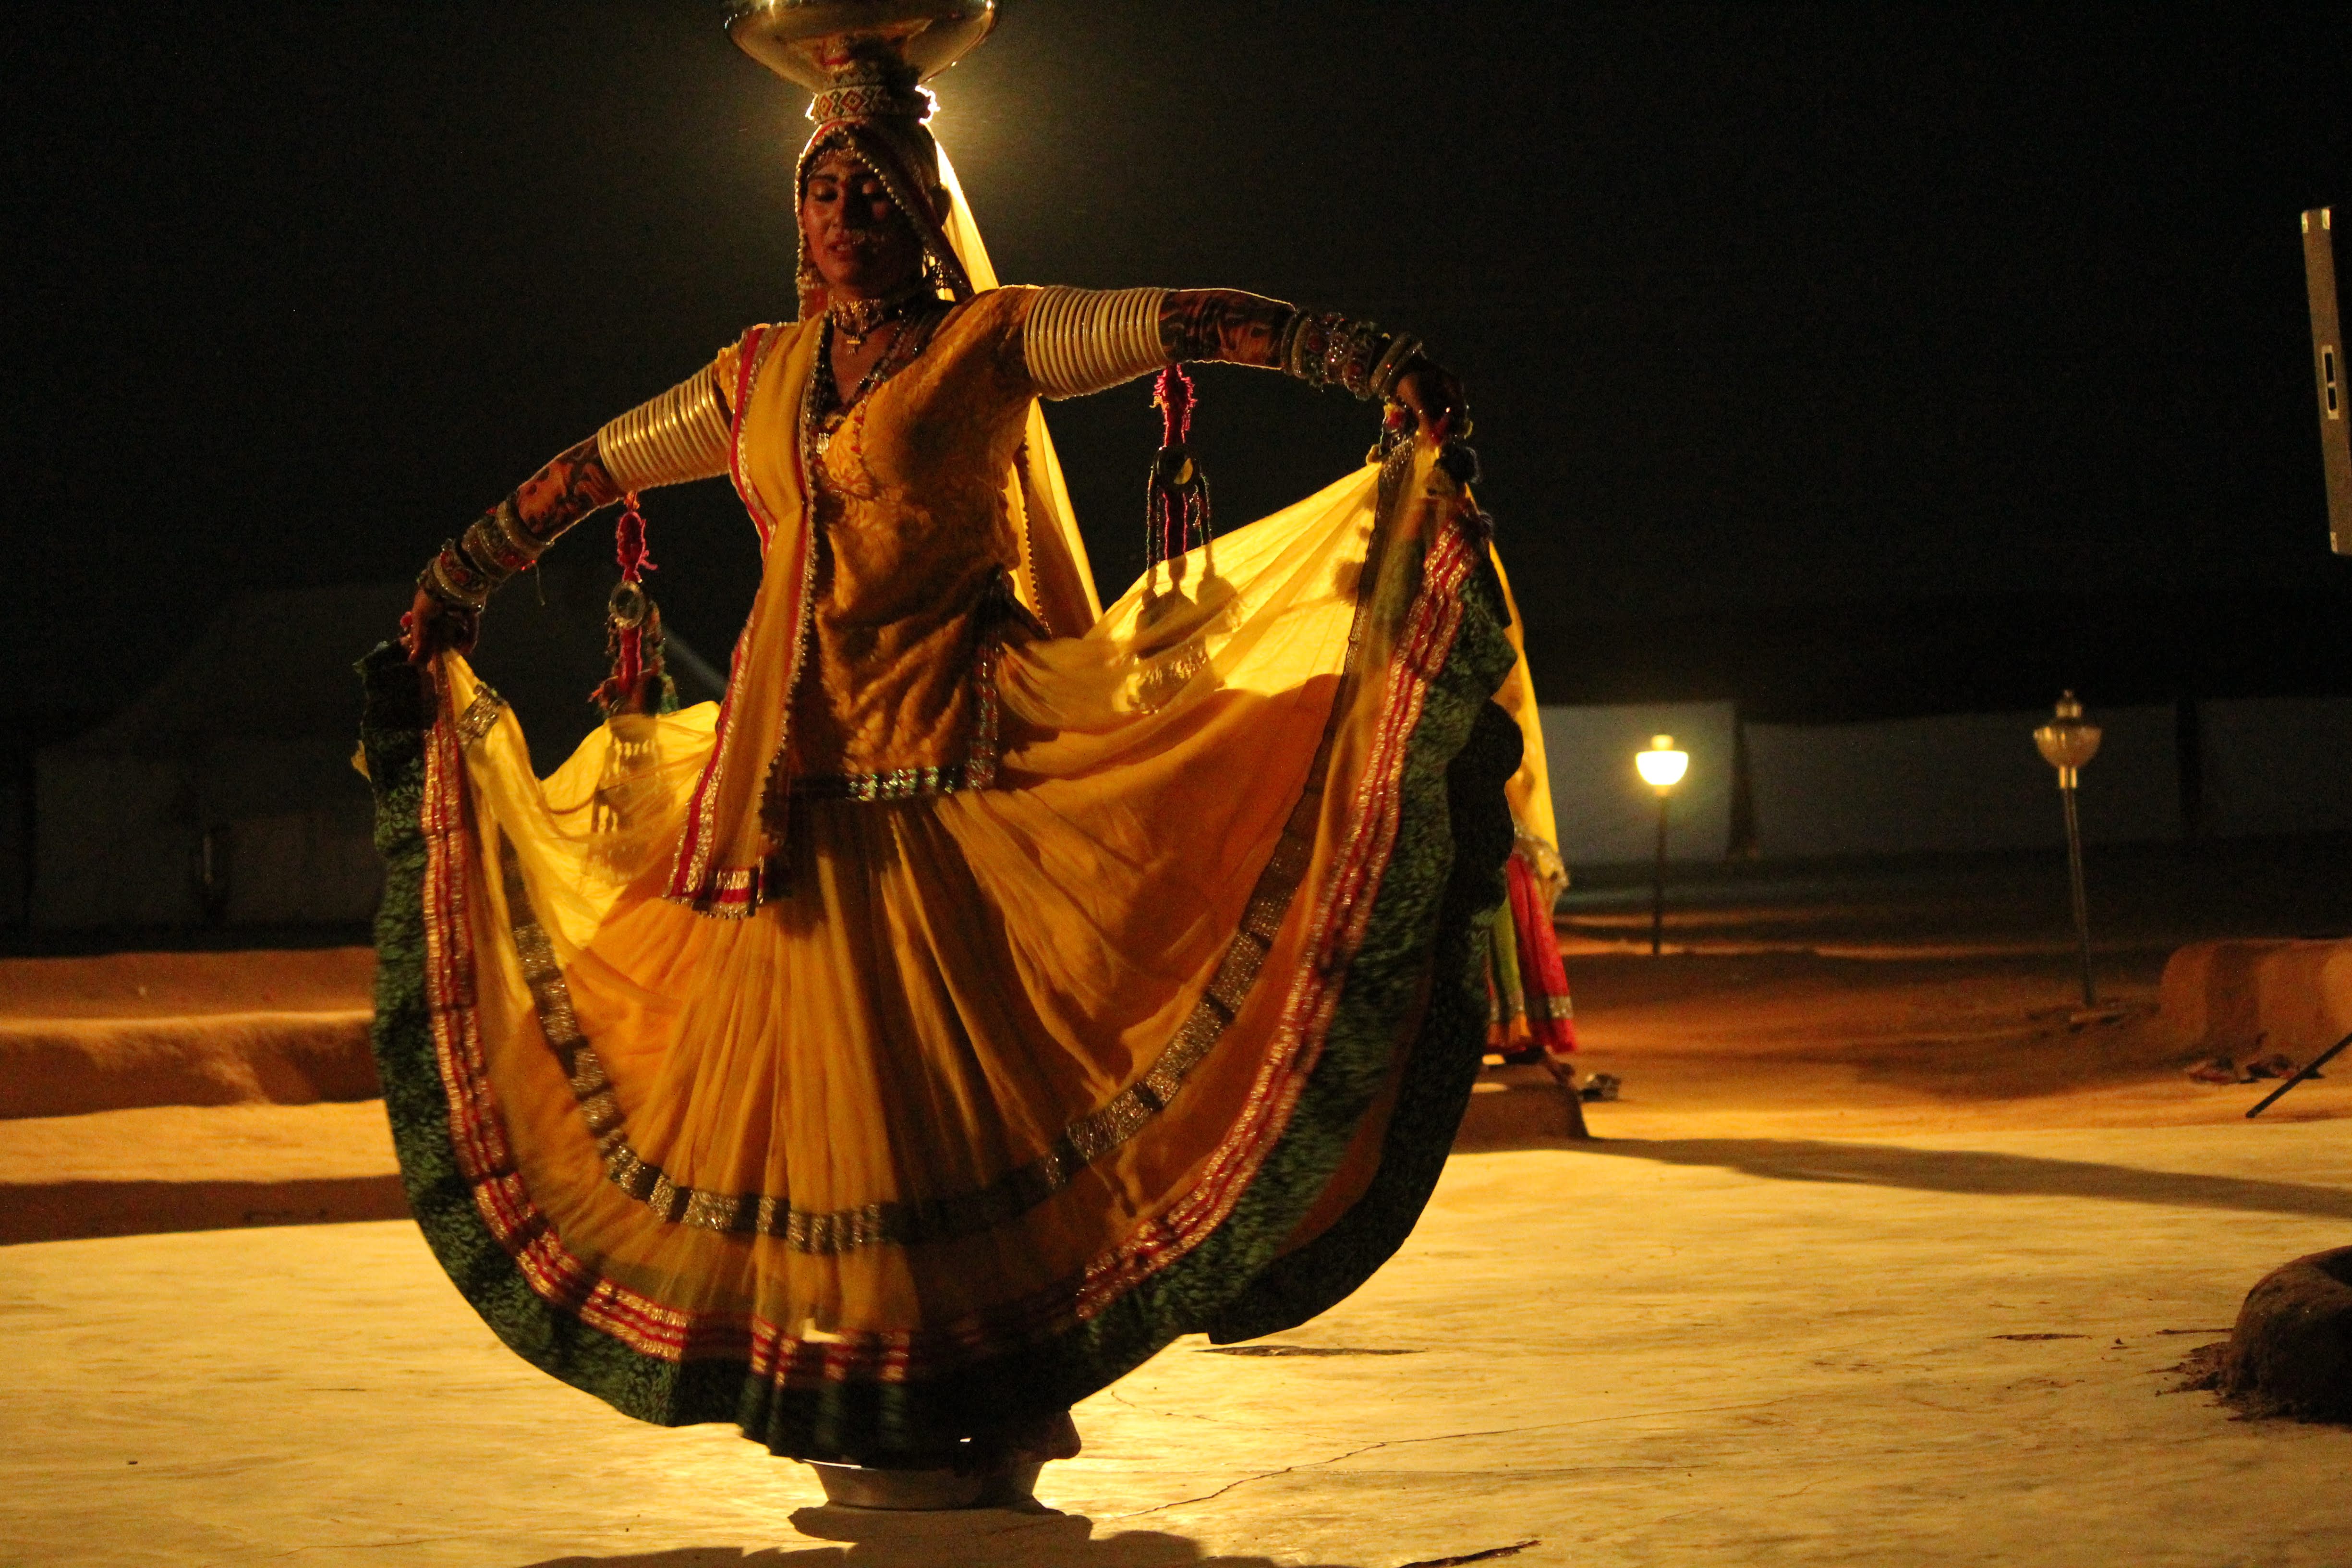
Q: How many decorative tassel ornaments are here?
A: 2